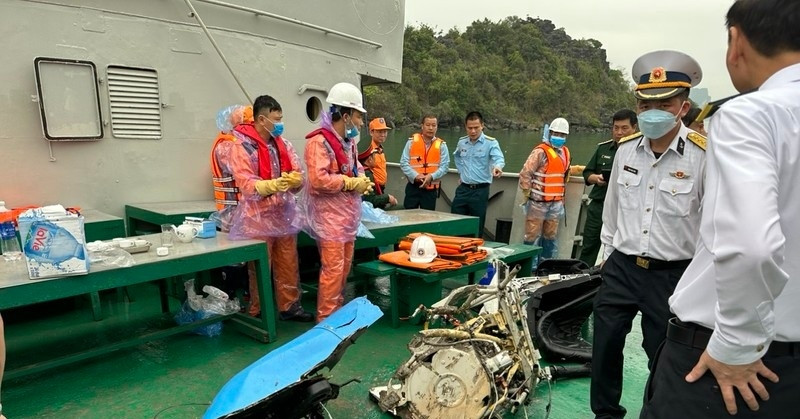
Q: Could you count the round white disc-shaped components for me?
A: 1